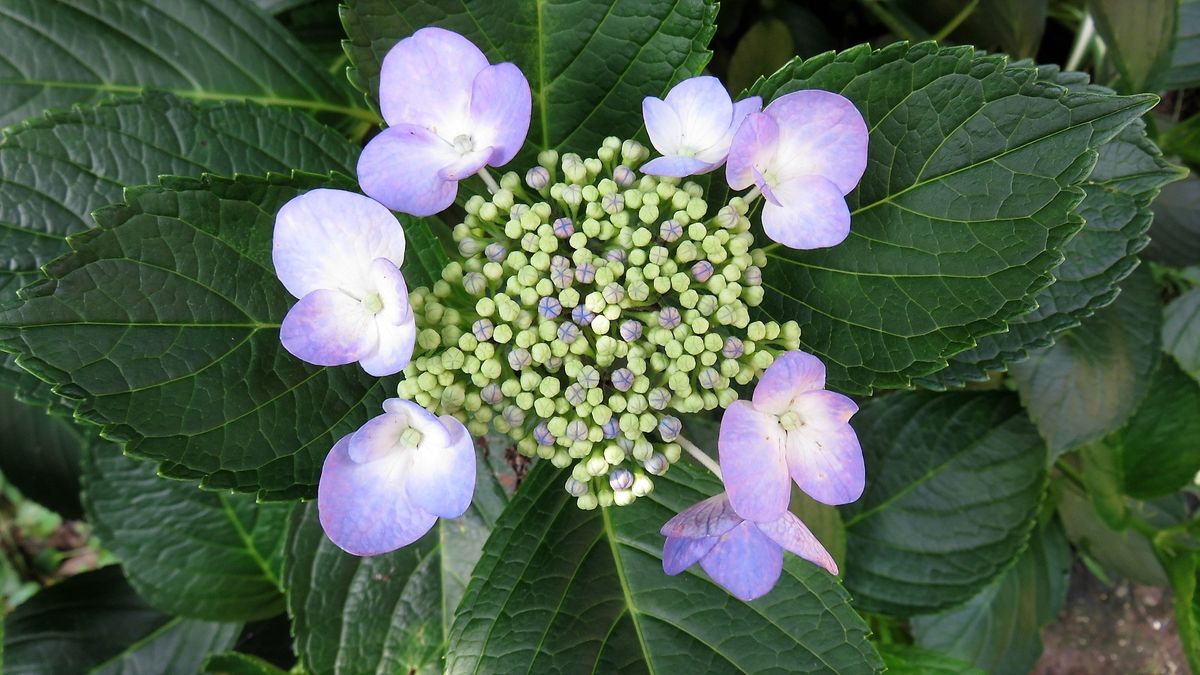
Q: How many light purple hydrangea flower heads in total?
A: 7